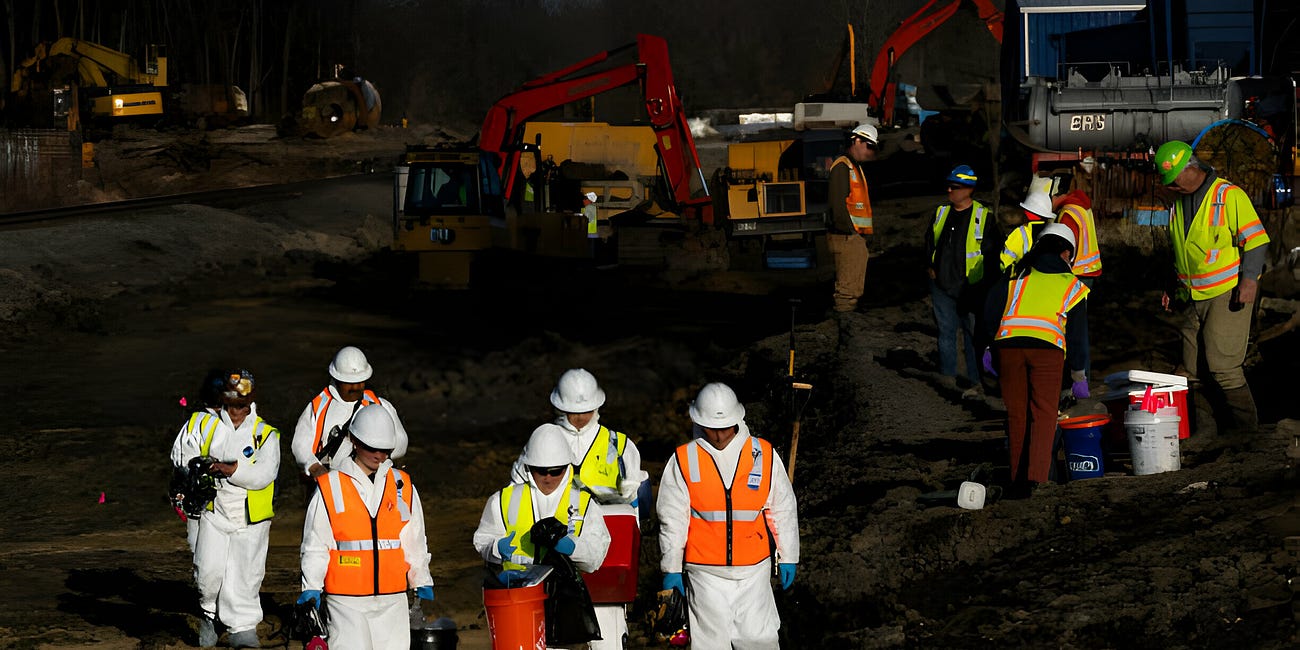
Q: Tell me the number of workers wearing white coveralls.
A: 6